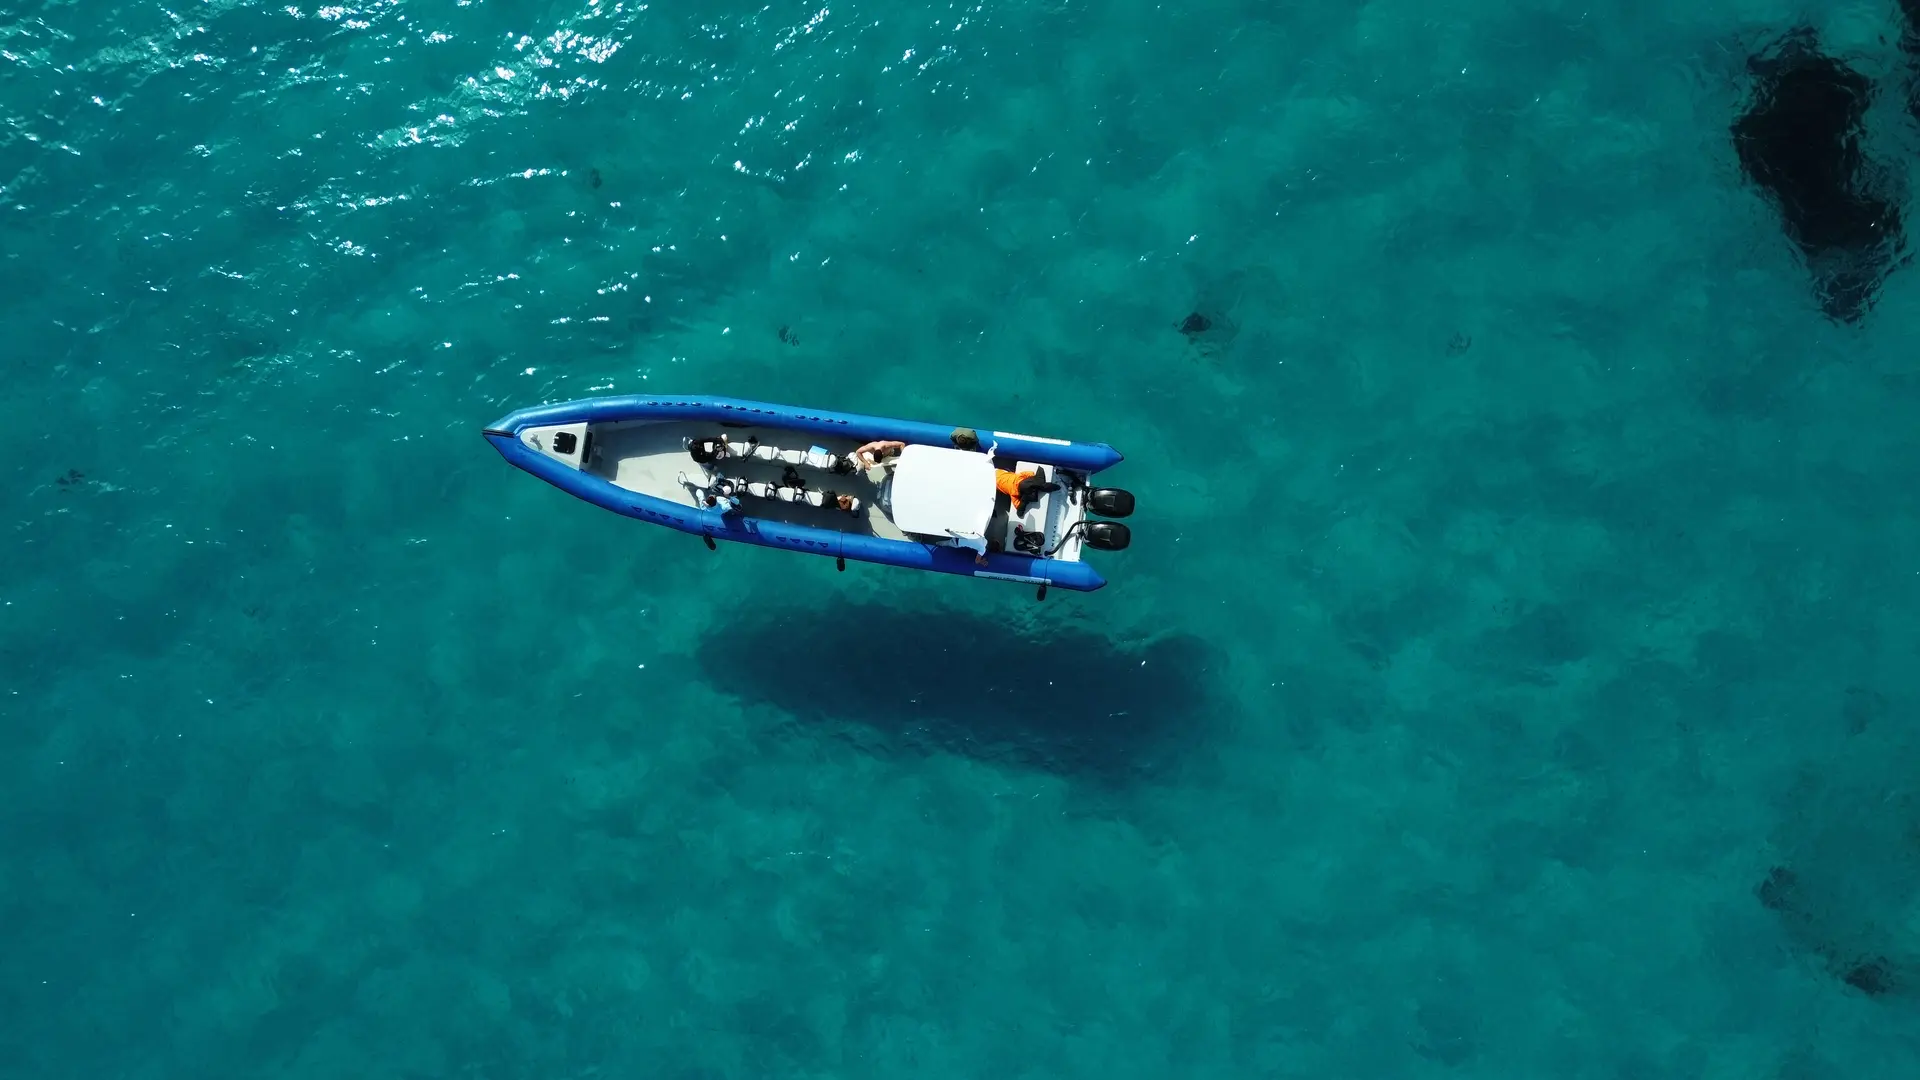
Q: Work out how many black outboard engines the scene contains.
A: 2